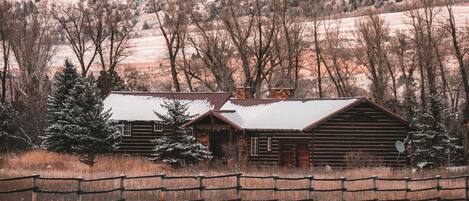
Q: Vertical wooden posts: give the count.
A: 13